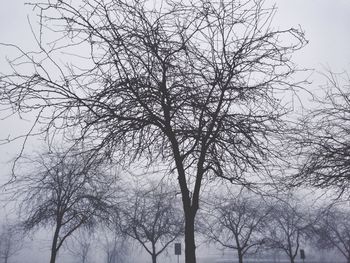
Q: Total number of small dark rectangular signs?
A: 2